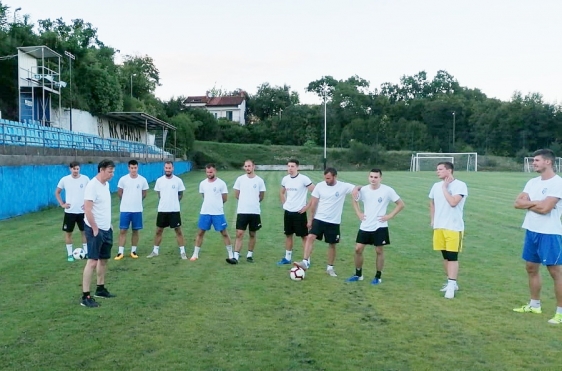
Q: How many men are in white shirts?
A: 11